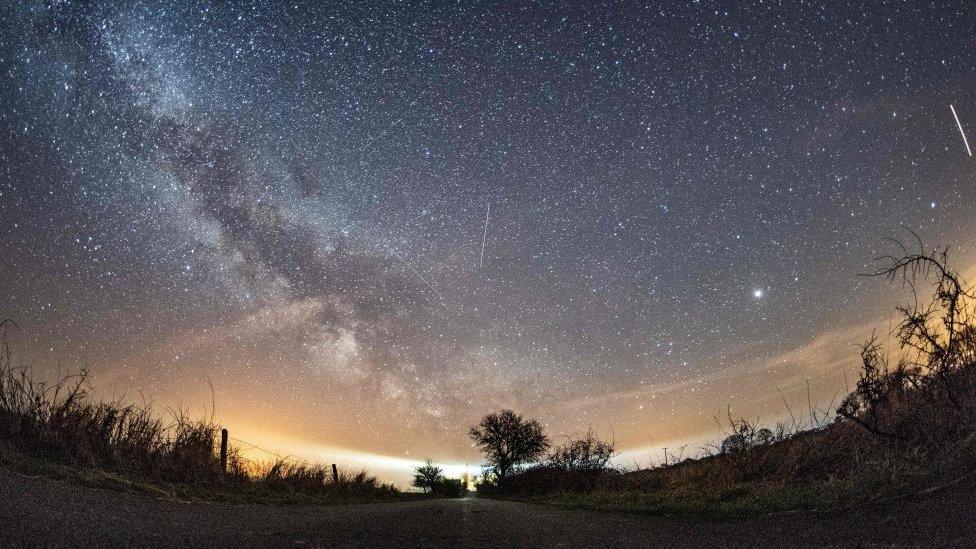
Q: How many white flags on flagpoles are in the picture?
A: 0